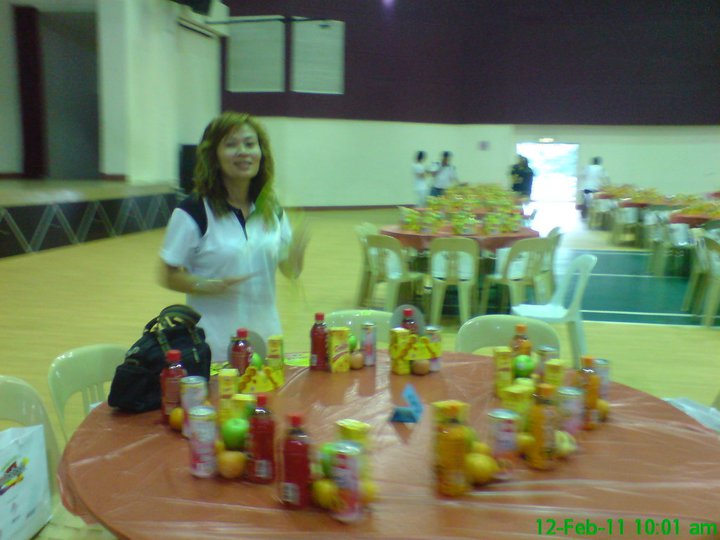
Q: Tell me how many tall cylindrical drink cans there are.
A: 9